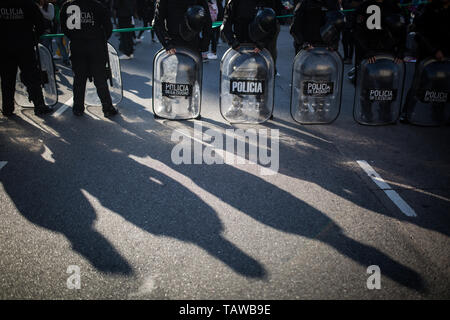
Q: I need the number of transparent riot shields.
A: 7